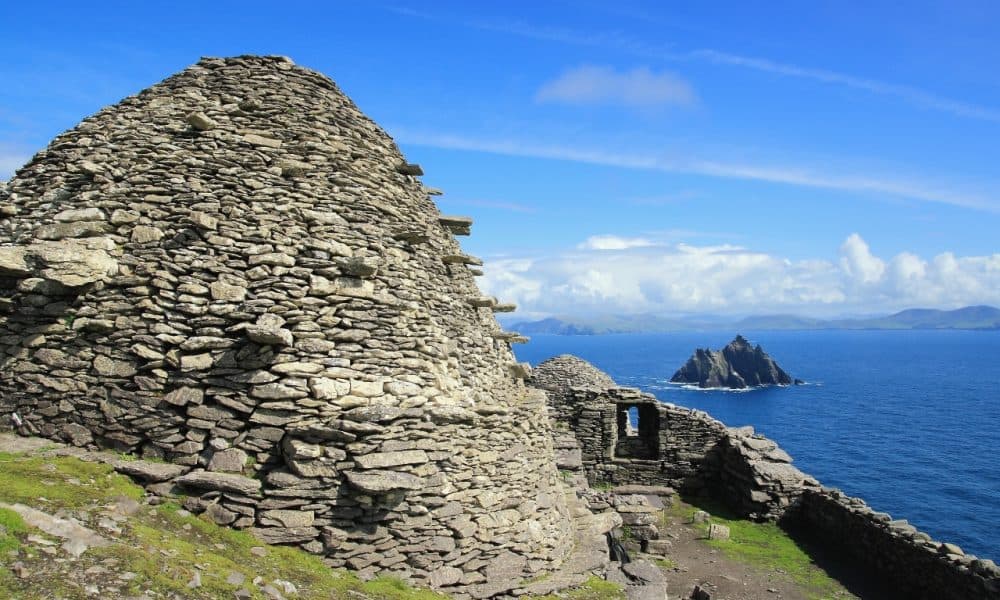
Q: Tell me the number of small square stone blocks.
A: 2